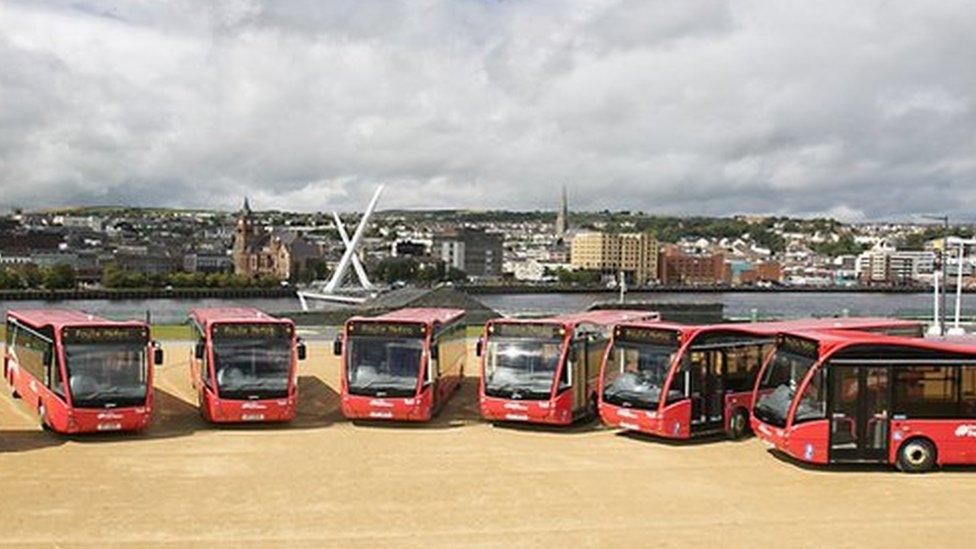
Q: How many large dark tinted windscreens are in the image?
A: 6